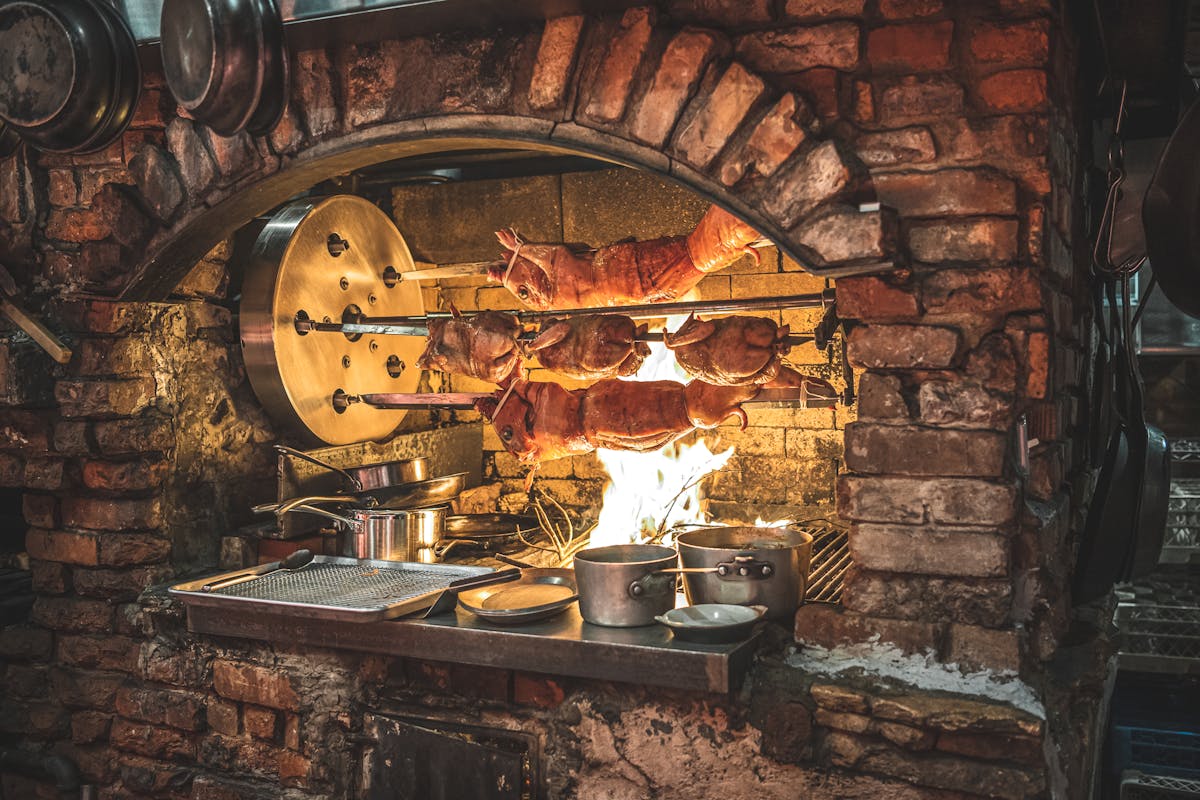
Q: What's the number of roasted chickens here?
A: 3